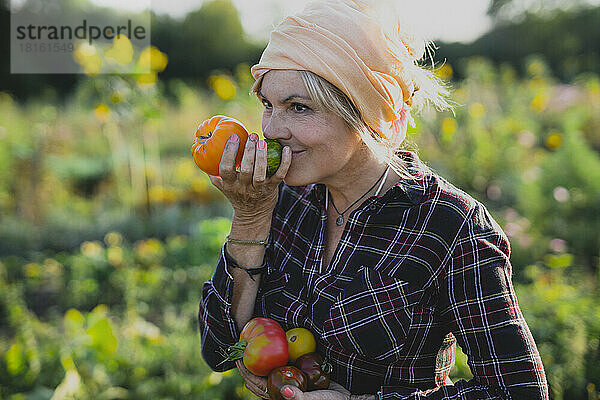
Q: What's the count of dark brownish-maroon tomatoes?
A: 2